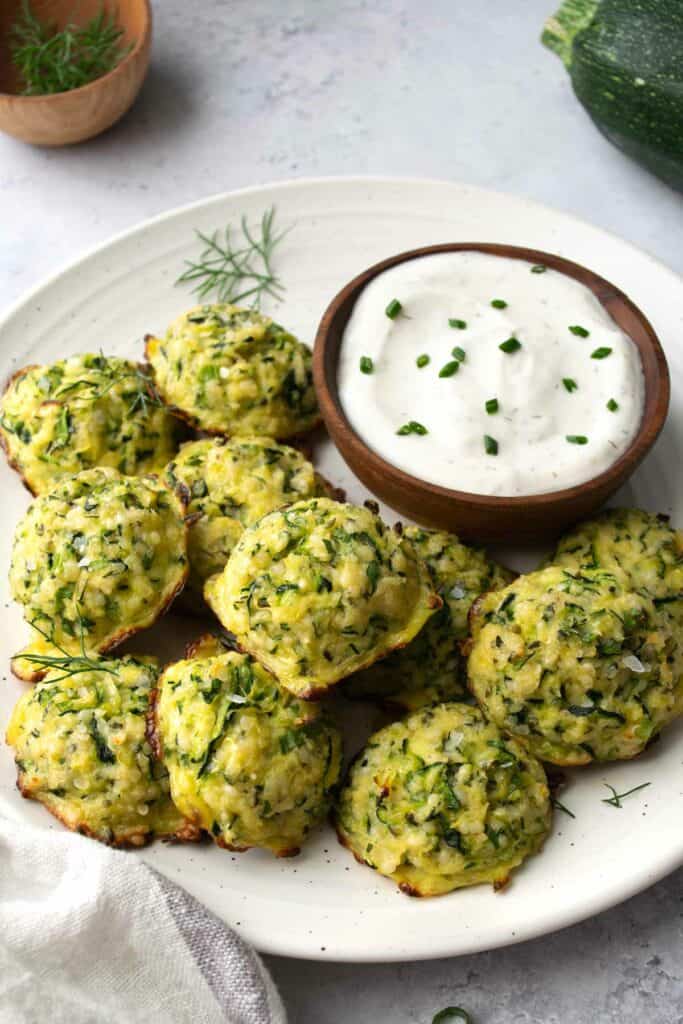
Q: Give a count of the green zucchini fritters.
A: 11